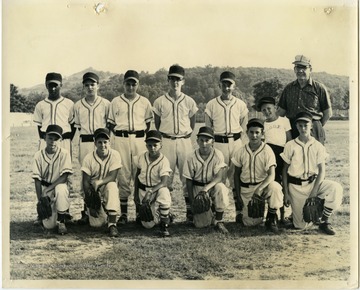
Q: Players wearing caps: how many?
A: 11